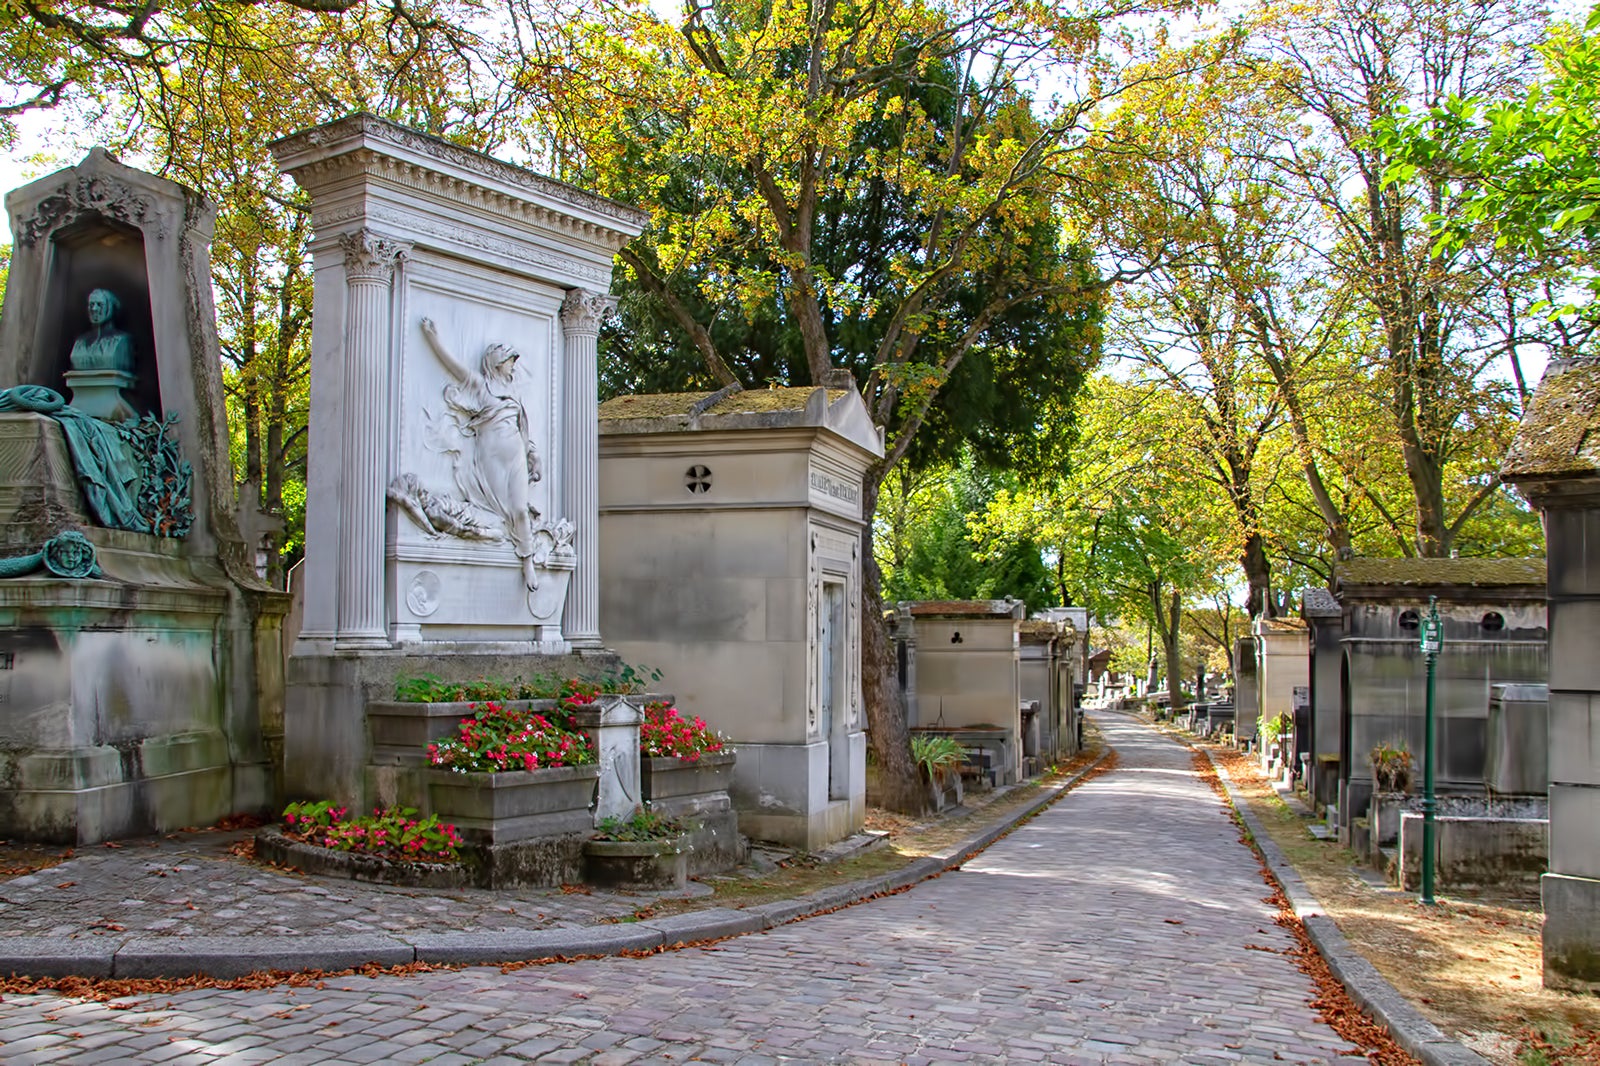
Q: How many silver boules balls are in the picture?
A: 0